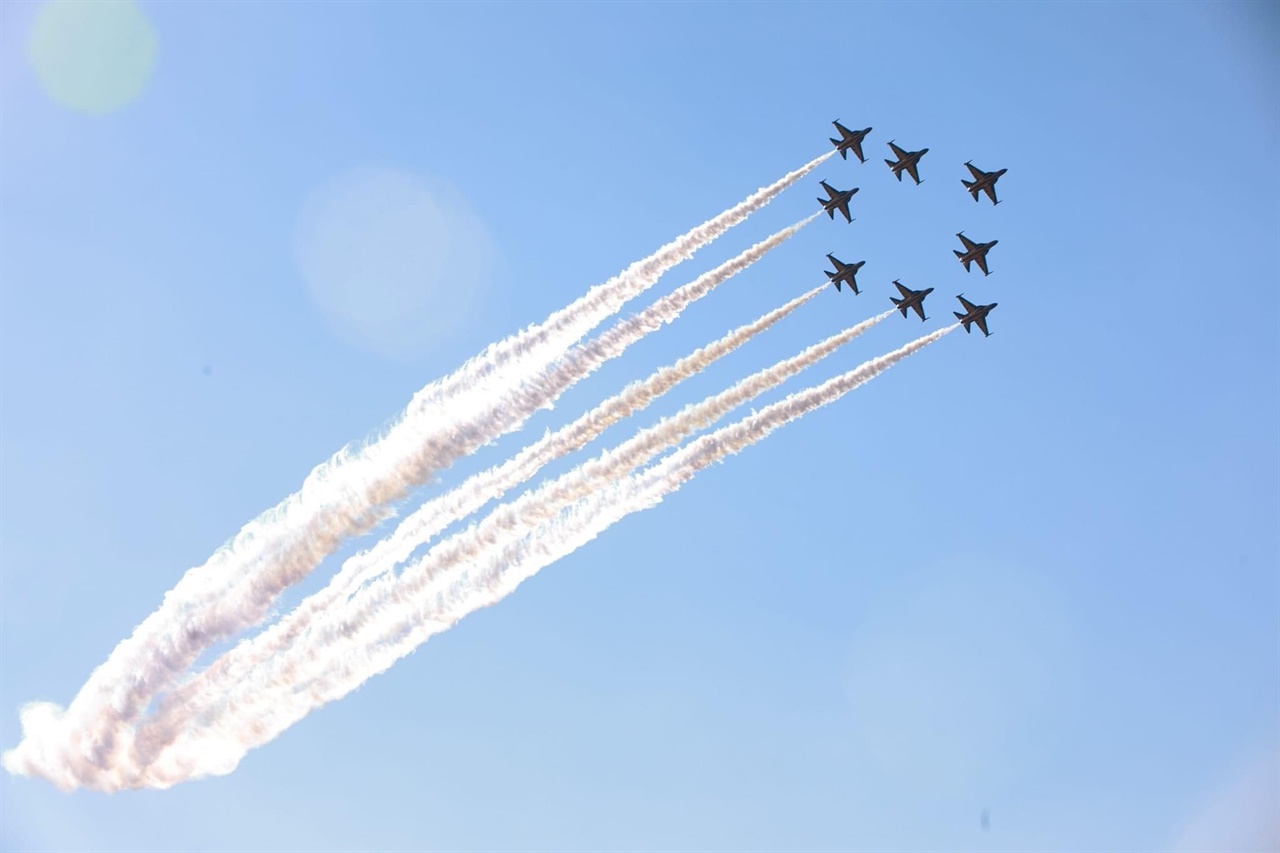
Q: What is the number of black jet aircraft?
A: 8